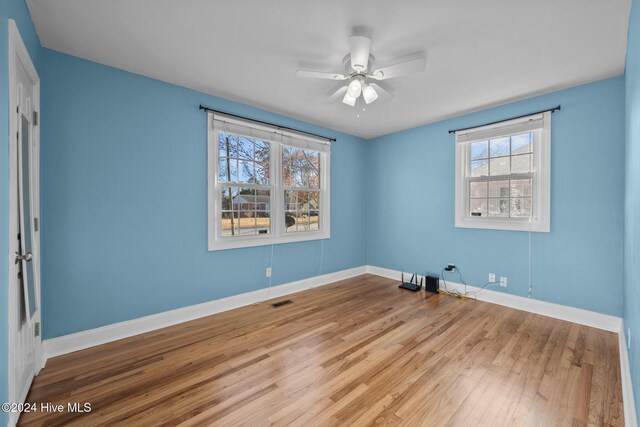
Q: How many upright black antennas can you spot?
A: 4